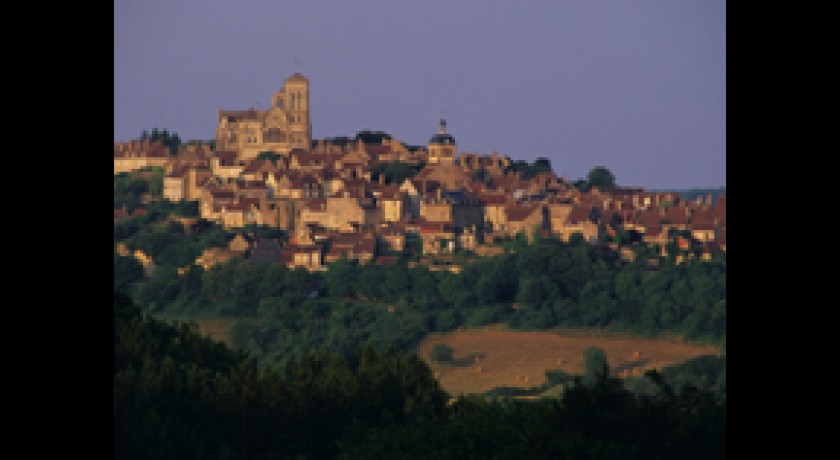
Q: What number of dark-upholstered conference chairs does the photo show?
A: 0